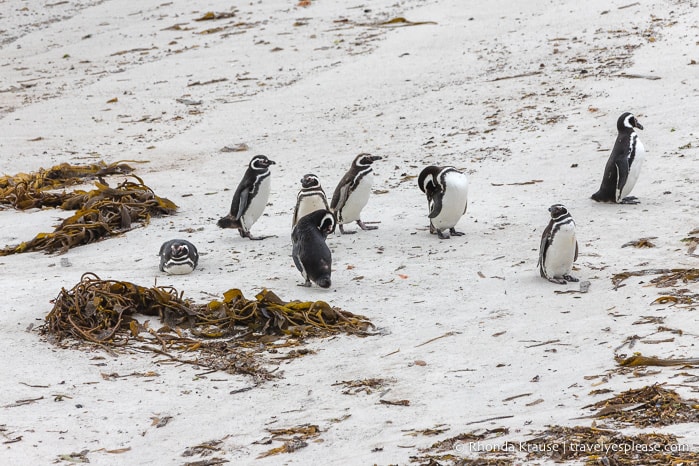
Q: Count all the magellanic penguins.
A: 8